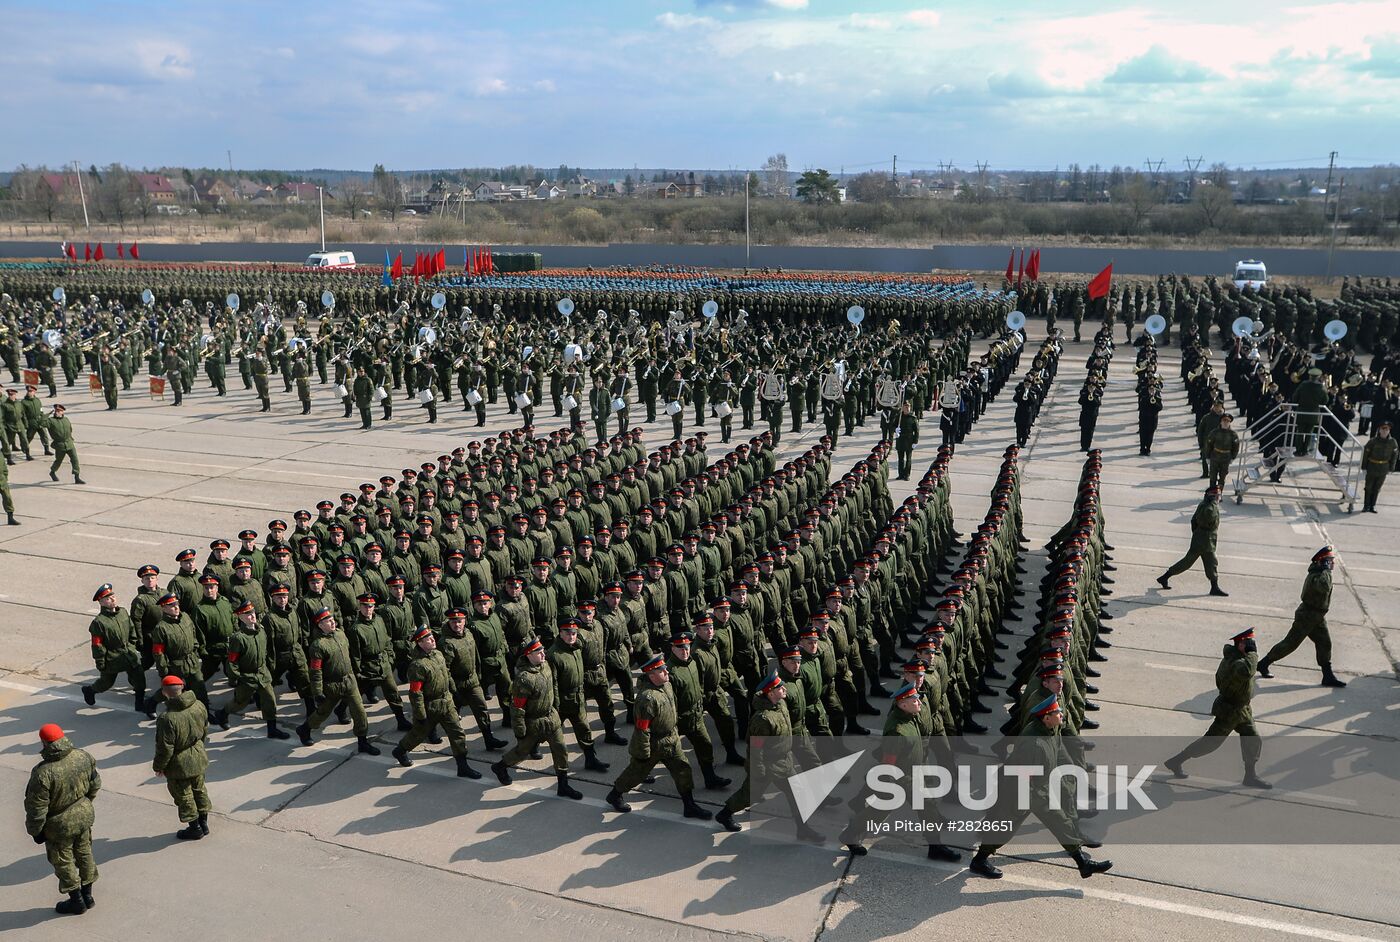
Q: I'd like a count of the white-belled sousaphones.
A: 12